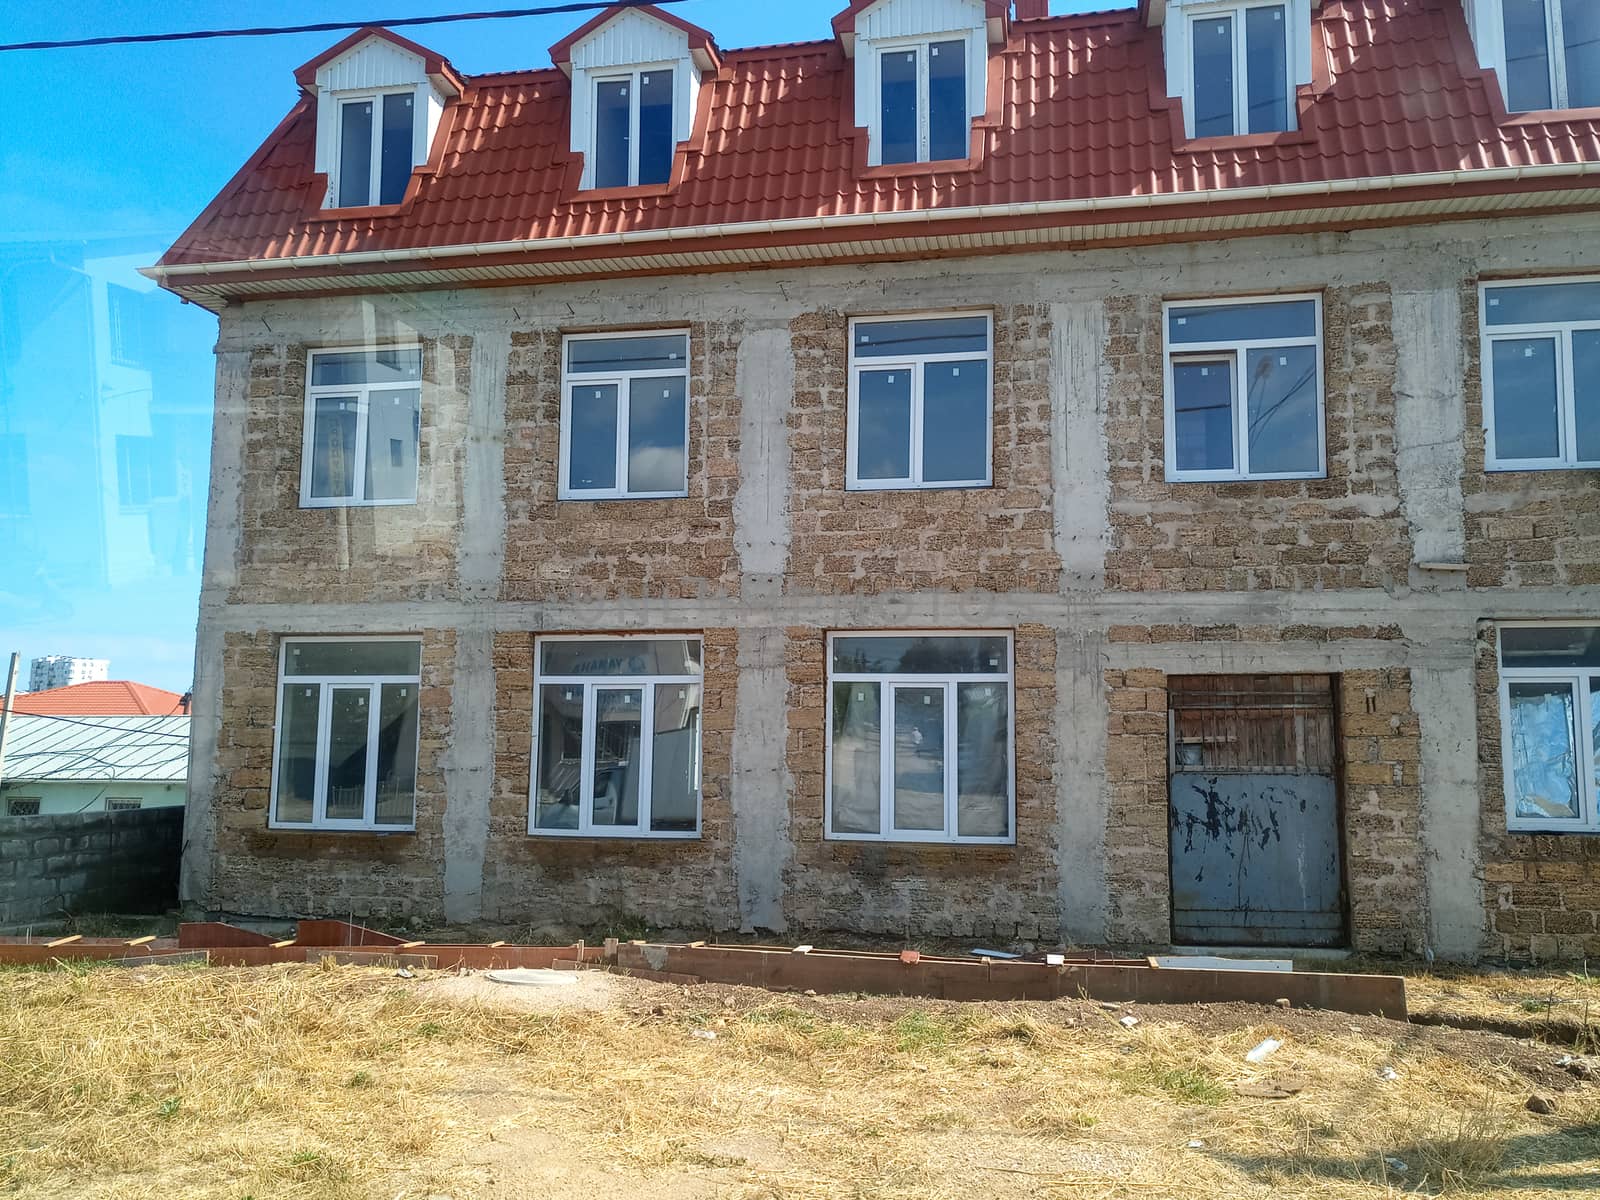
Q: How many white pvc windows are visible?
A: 14